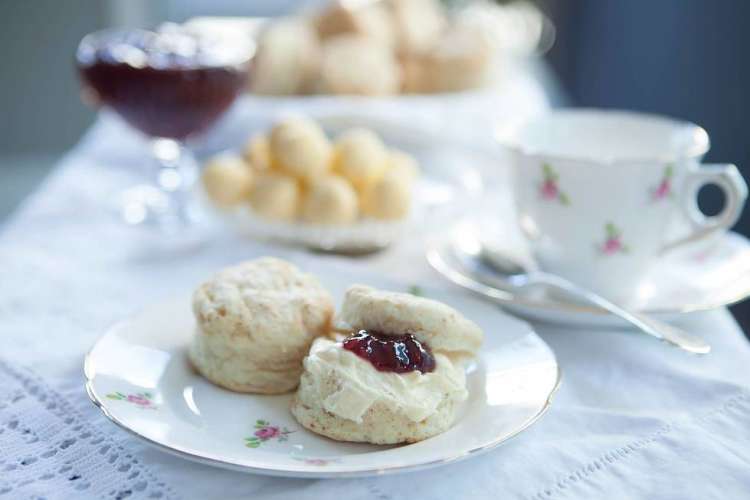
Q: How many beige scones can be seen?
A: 2